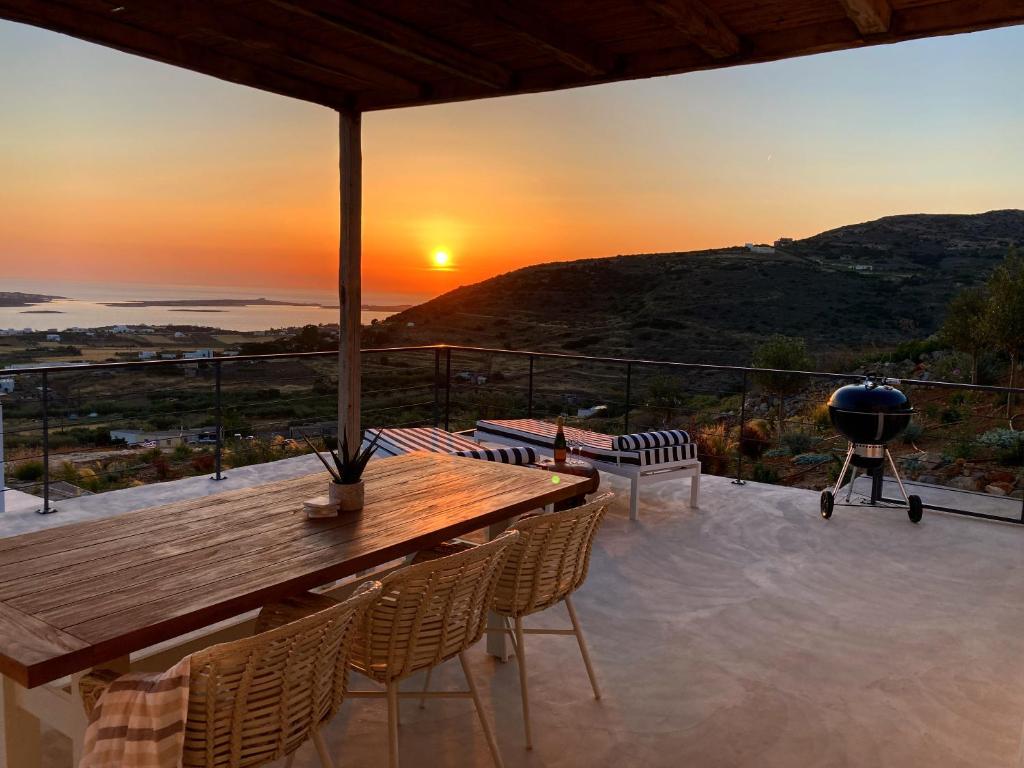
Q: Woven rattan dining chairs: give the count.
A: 3